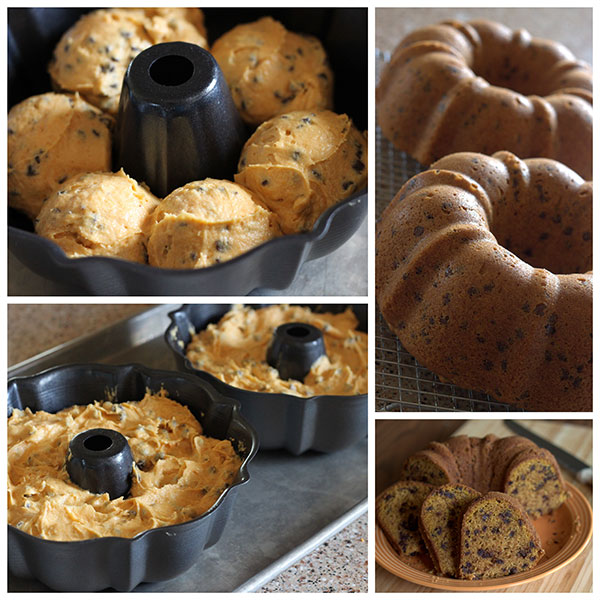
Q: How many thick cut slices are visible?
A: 3